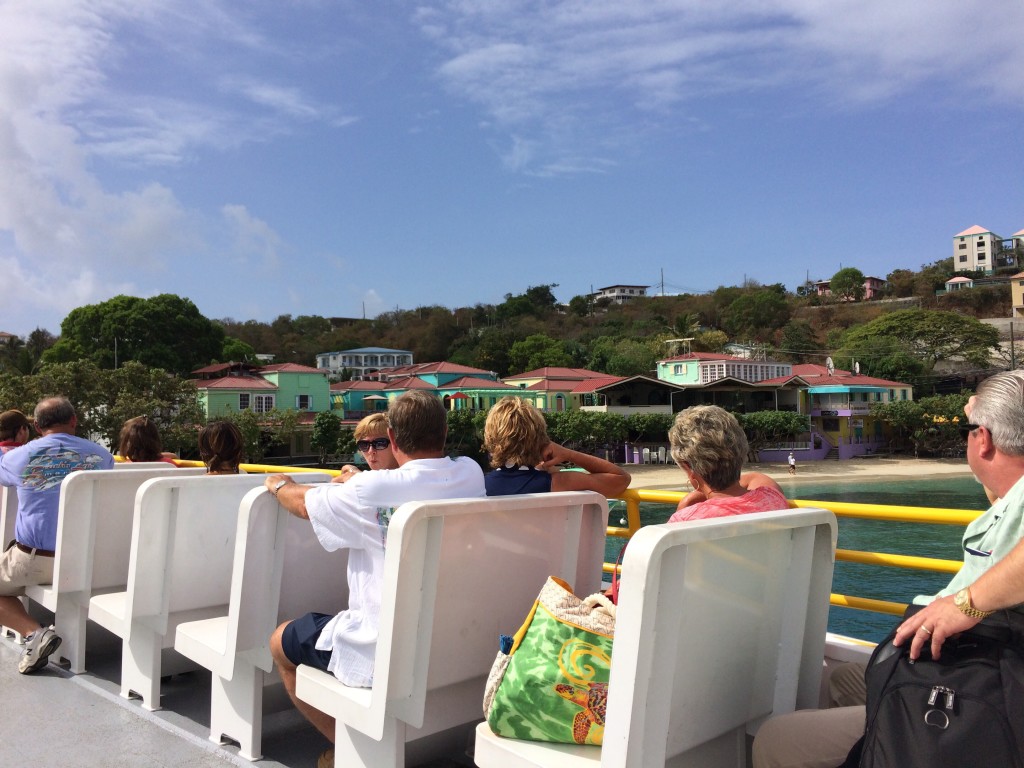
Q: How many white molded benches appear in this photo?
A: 6